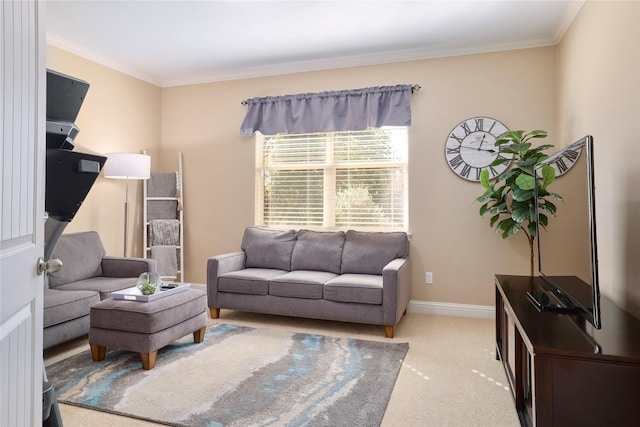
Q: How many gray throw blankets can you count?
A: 3